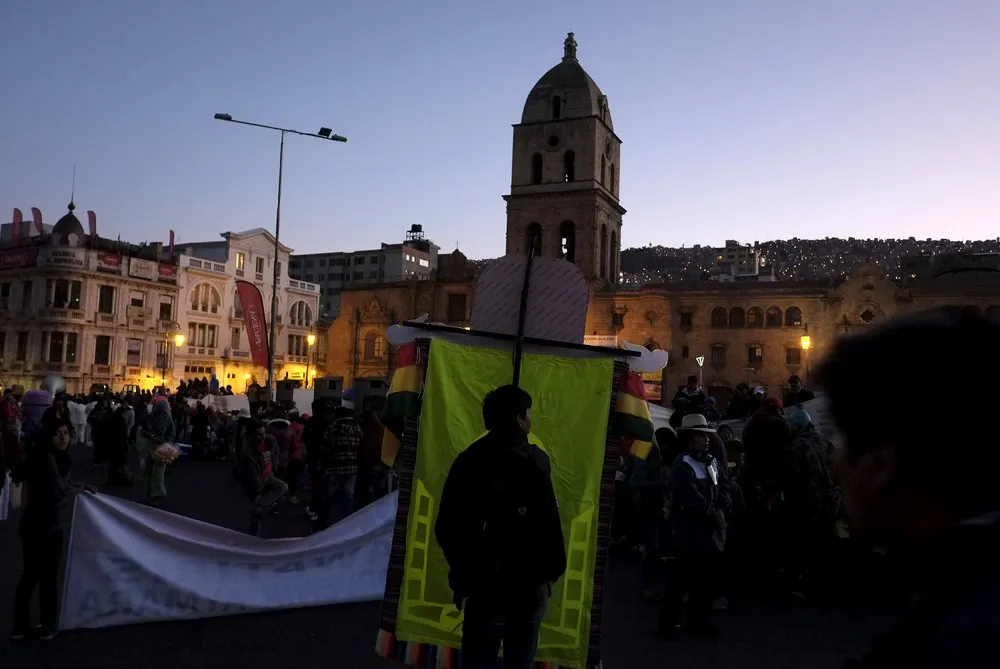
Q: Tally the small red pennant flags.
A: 4